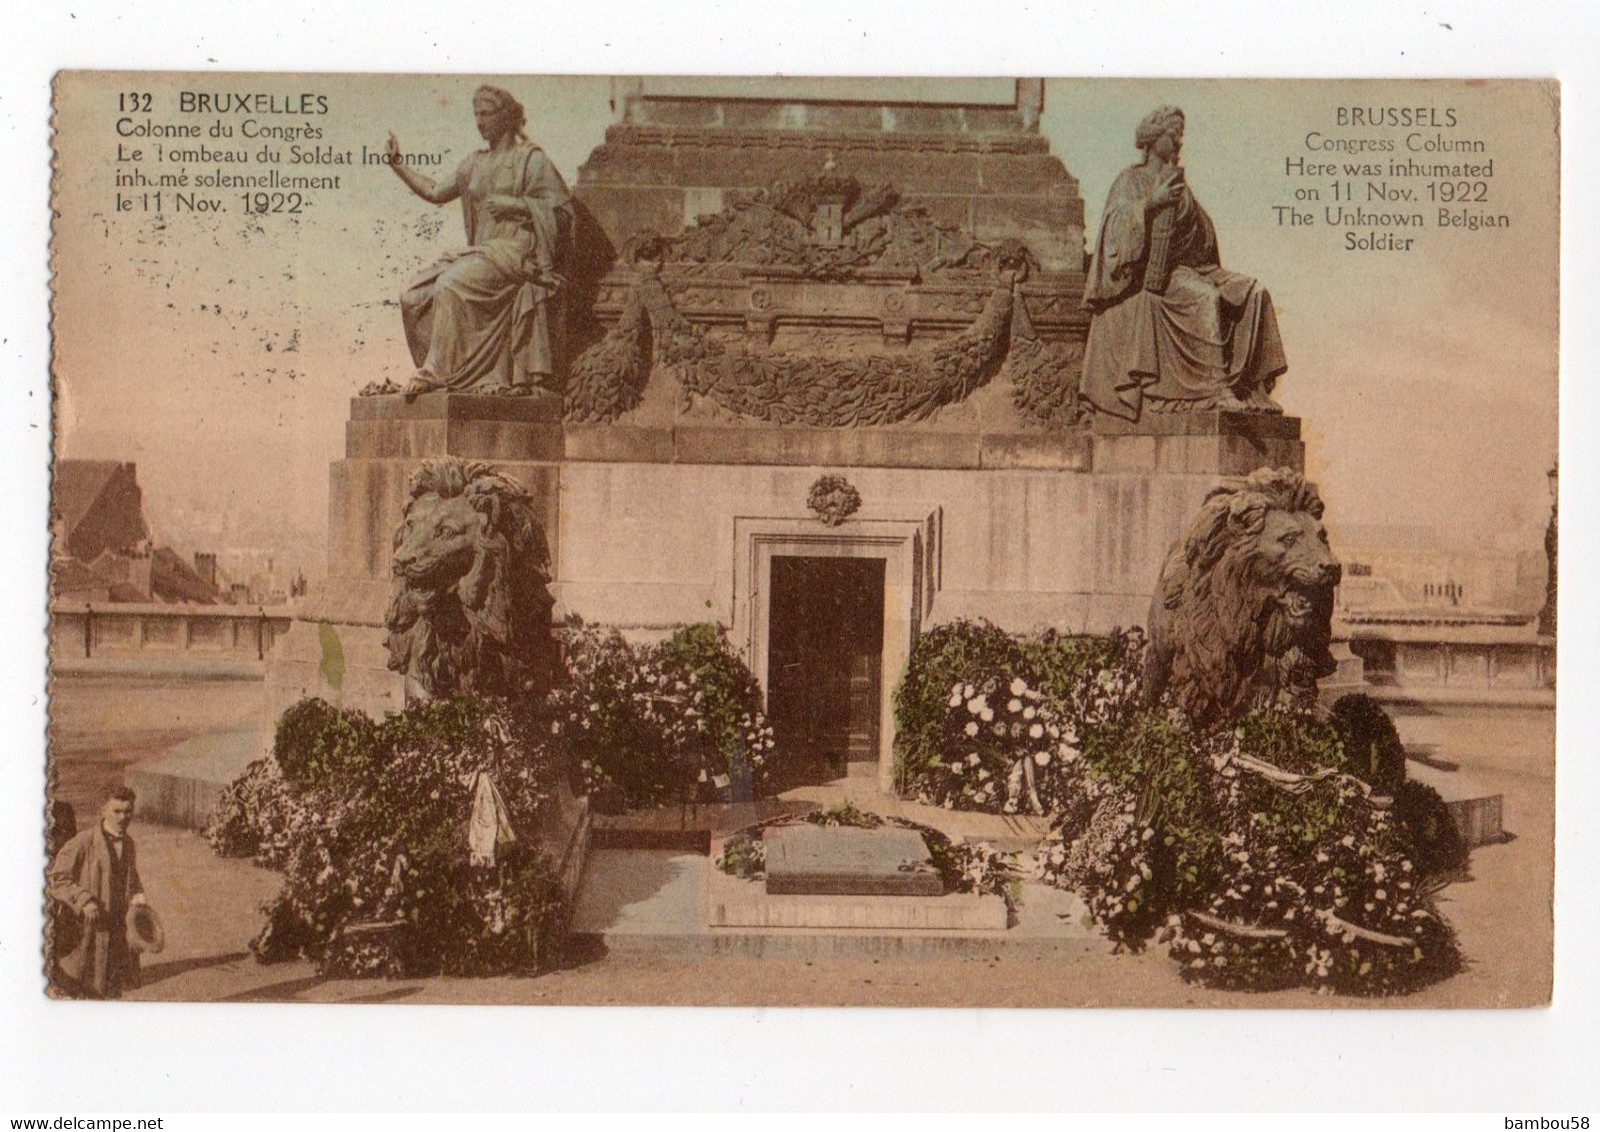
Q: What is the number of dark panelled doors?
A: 1